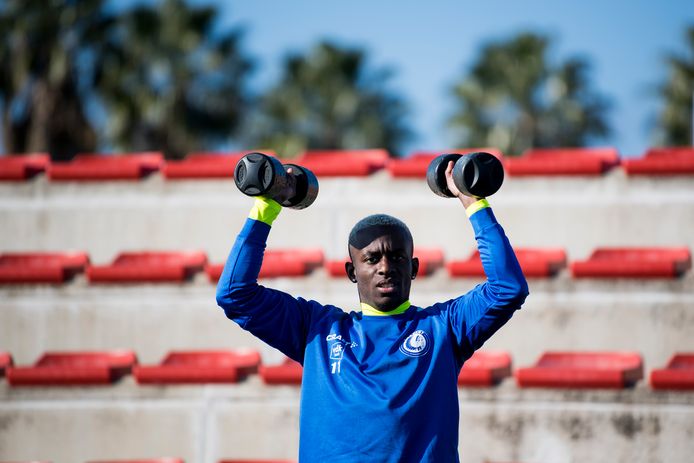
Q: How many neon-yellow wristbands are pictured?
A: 2